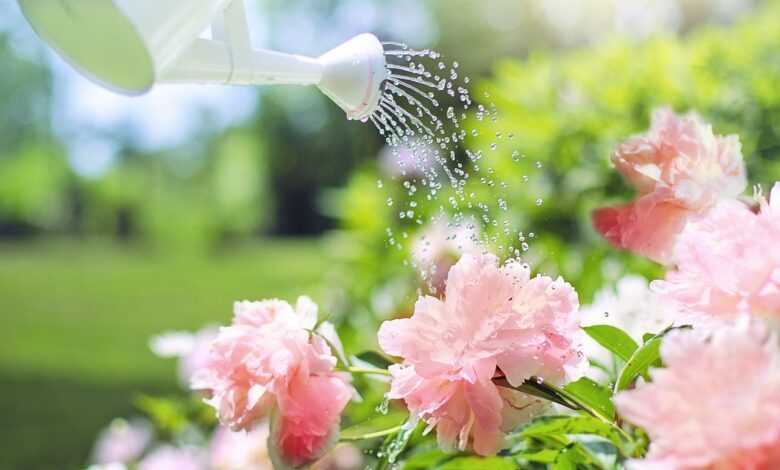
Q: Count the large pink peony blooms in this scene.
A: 5